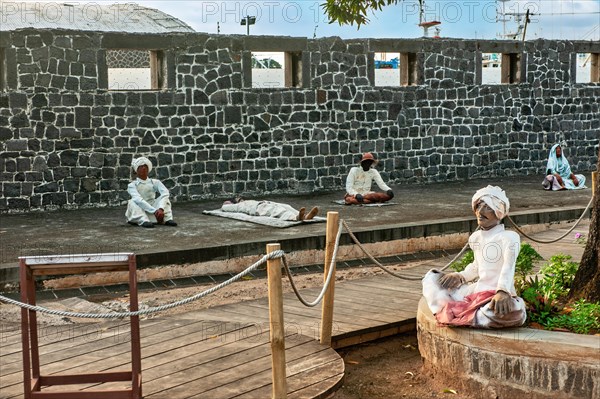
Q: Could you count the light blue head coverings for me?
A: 1